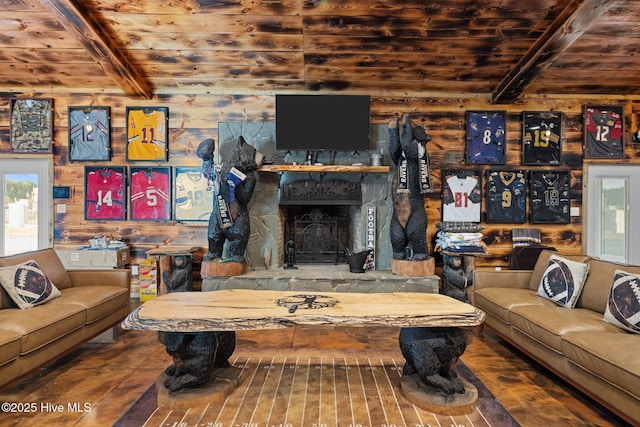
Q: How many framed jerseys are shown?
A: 12